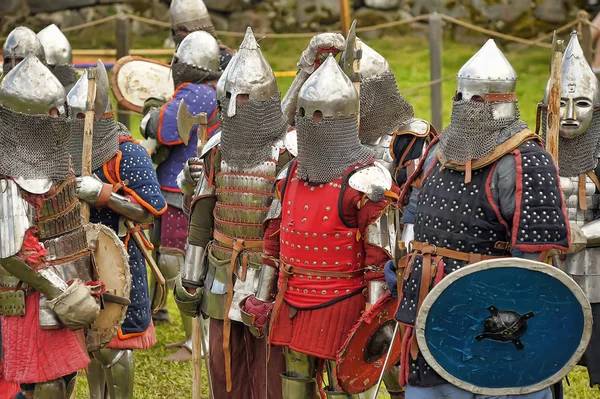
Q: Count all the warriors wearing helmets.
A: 11